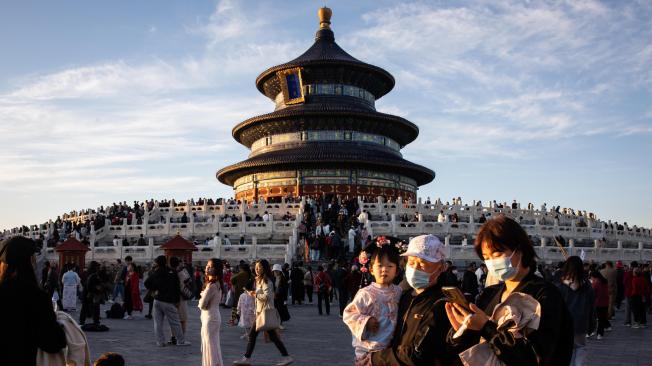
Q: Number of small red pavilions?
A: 2